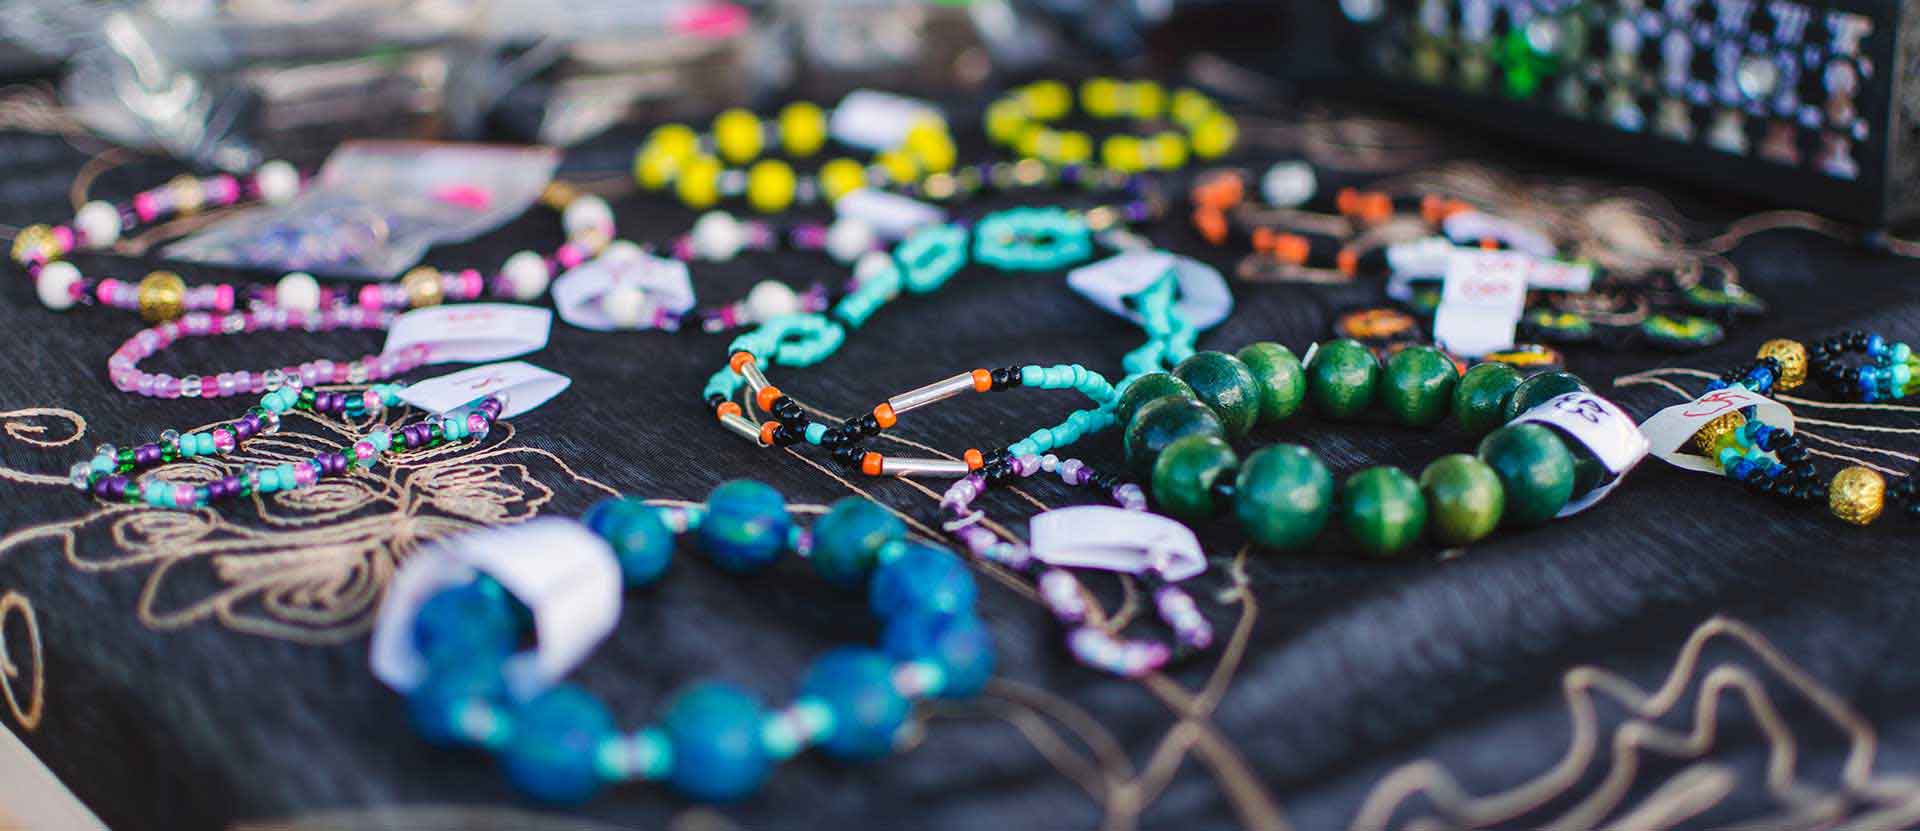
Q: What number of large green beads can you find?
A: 14